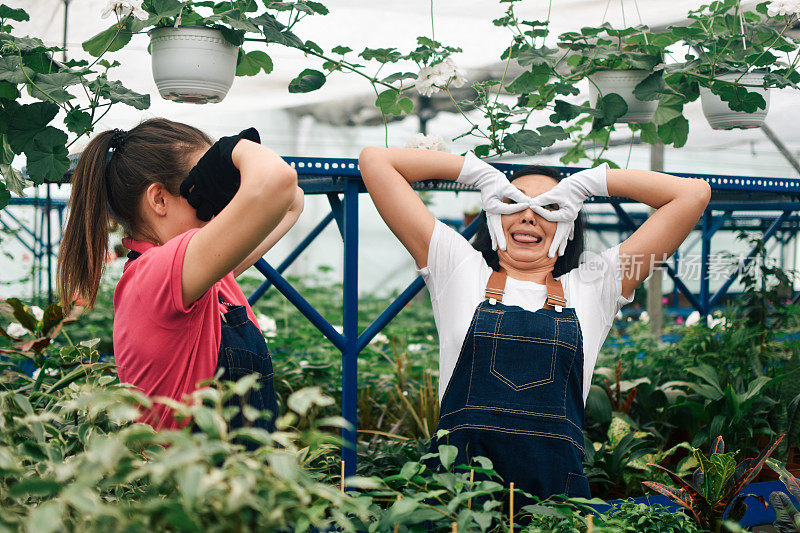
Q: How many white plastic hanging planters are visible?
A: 3